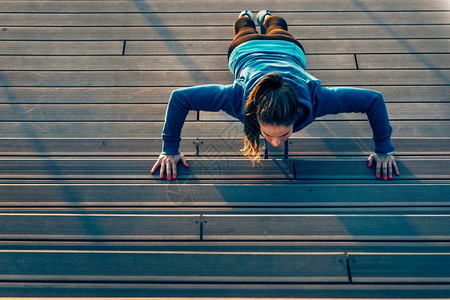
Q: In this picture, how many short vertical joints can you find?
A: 7